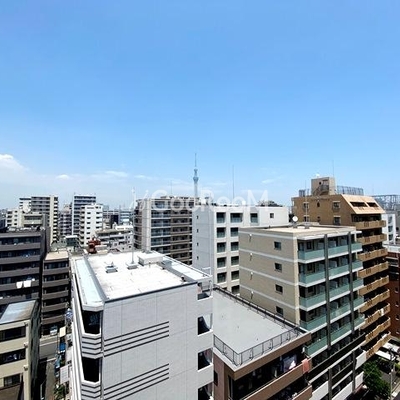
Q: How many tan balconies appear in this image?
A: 9